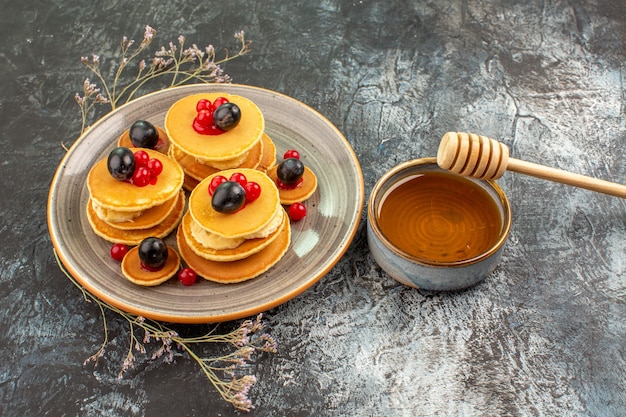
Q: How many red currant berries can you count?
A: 13